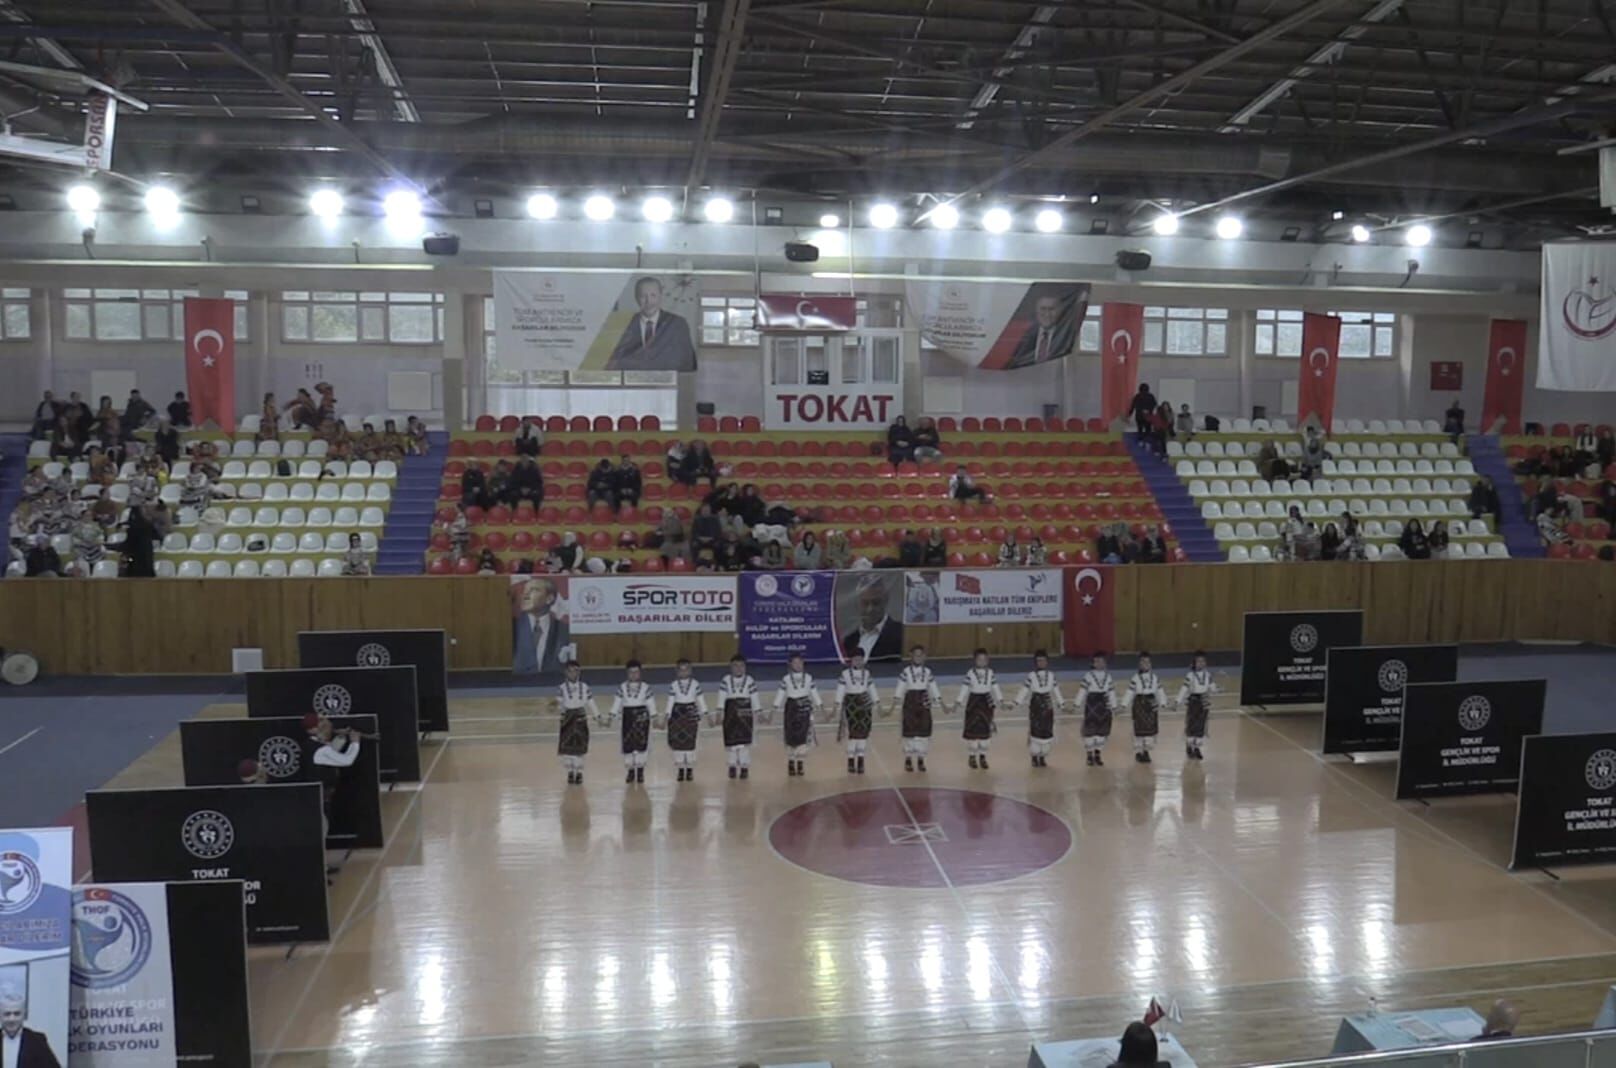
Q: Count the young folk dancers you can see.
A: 12